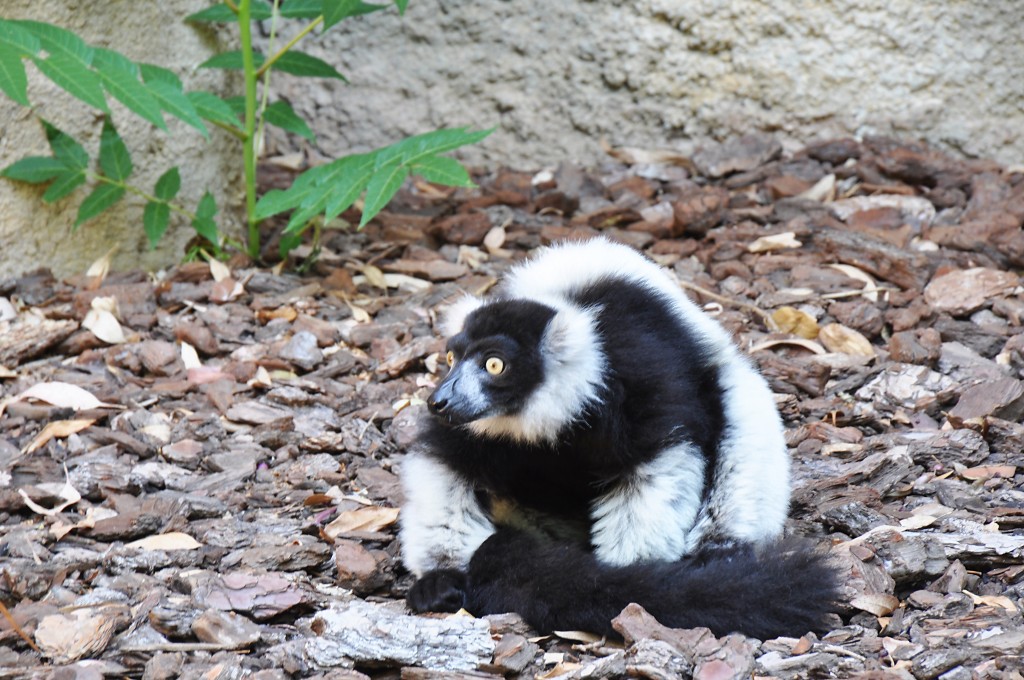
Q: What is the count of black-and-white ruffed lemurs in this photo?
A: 1